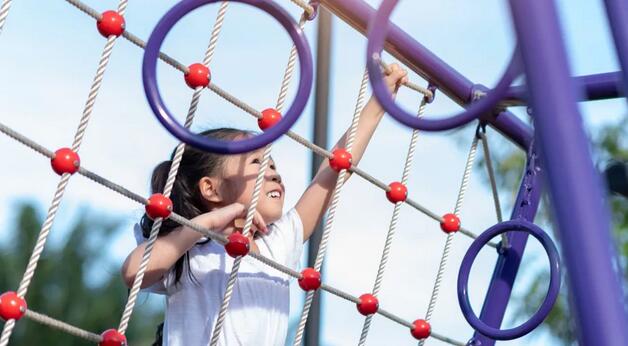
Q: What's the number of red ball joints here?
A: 14